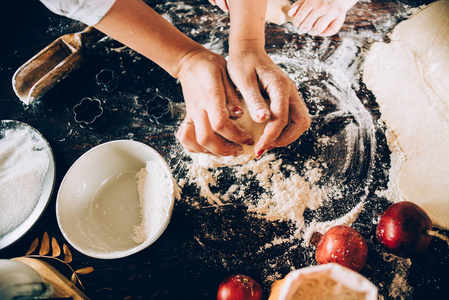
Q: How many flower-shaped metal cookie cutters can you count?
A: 3